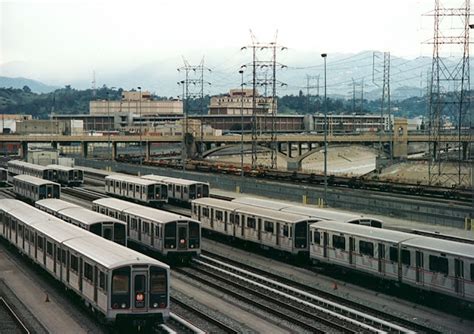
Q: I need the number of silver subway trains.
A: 12